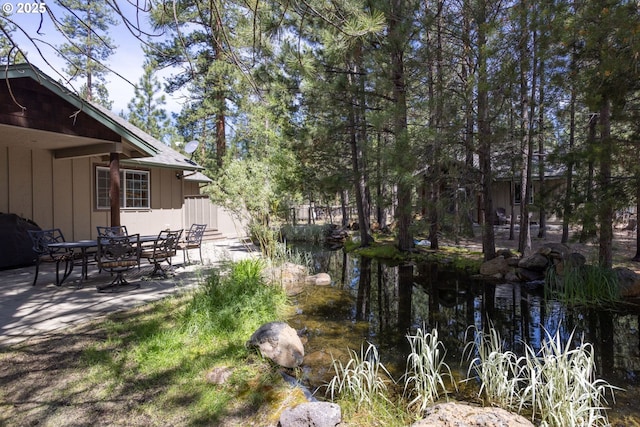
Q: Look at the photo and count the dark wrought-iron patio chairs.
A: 5